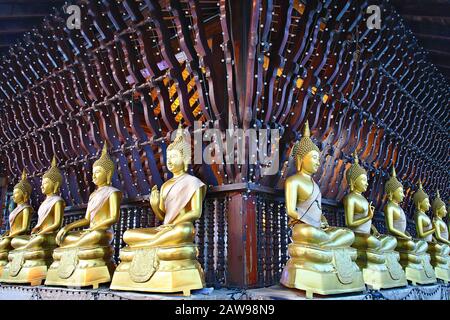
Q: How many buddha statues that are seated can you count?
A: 9